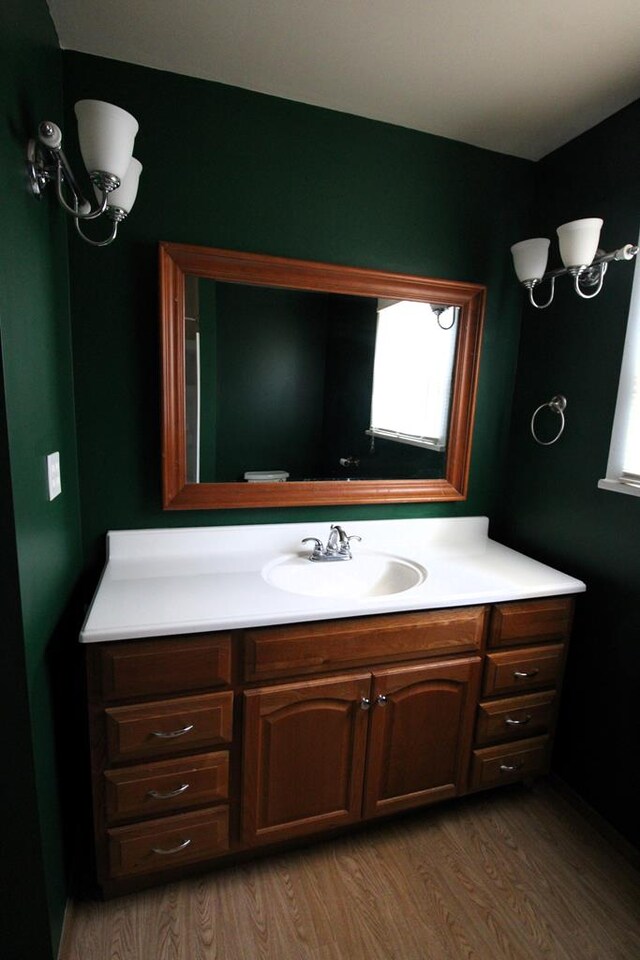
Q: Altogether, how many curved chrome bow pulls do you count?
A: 6